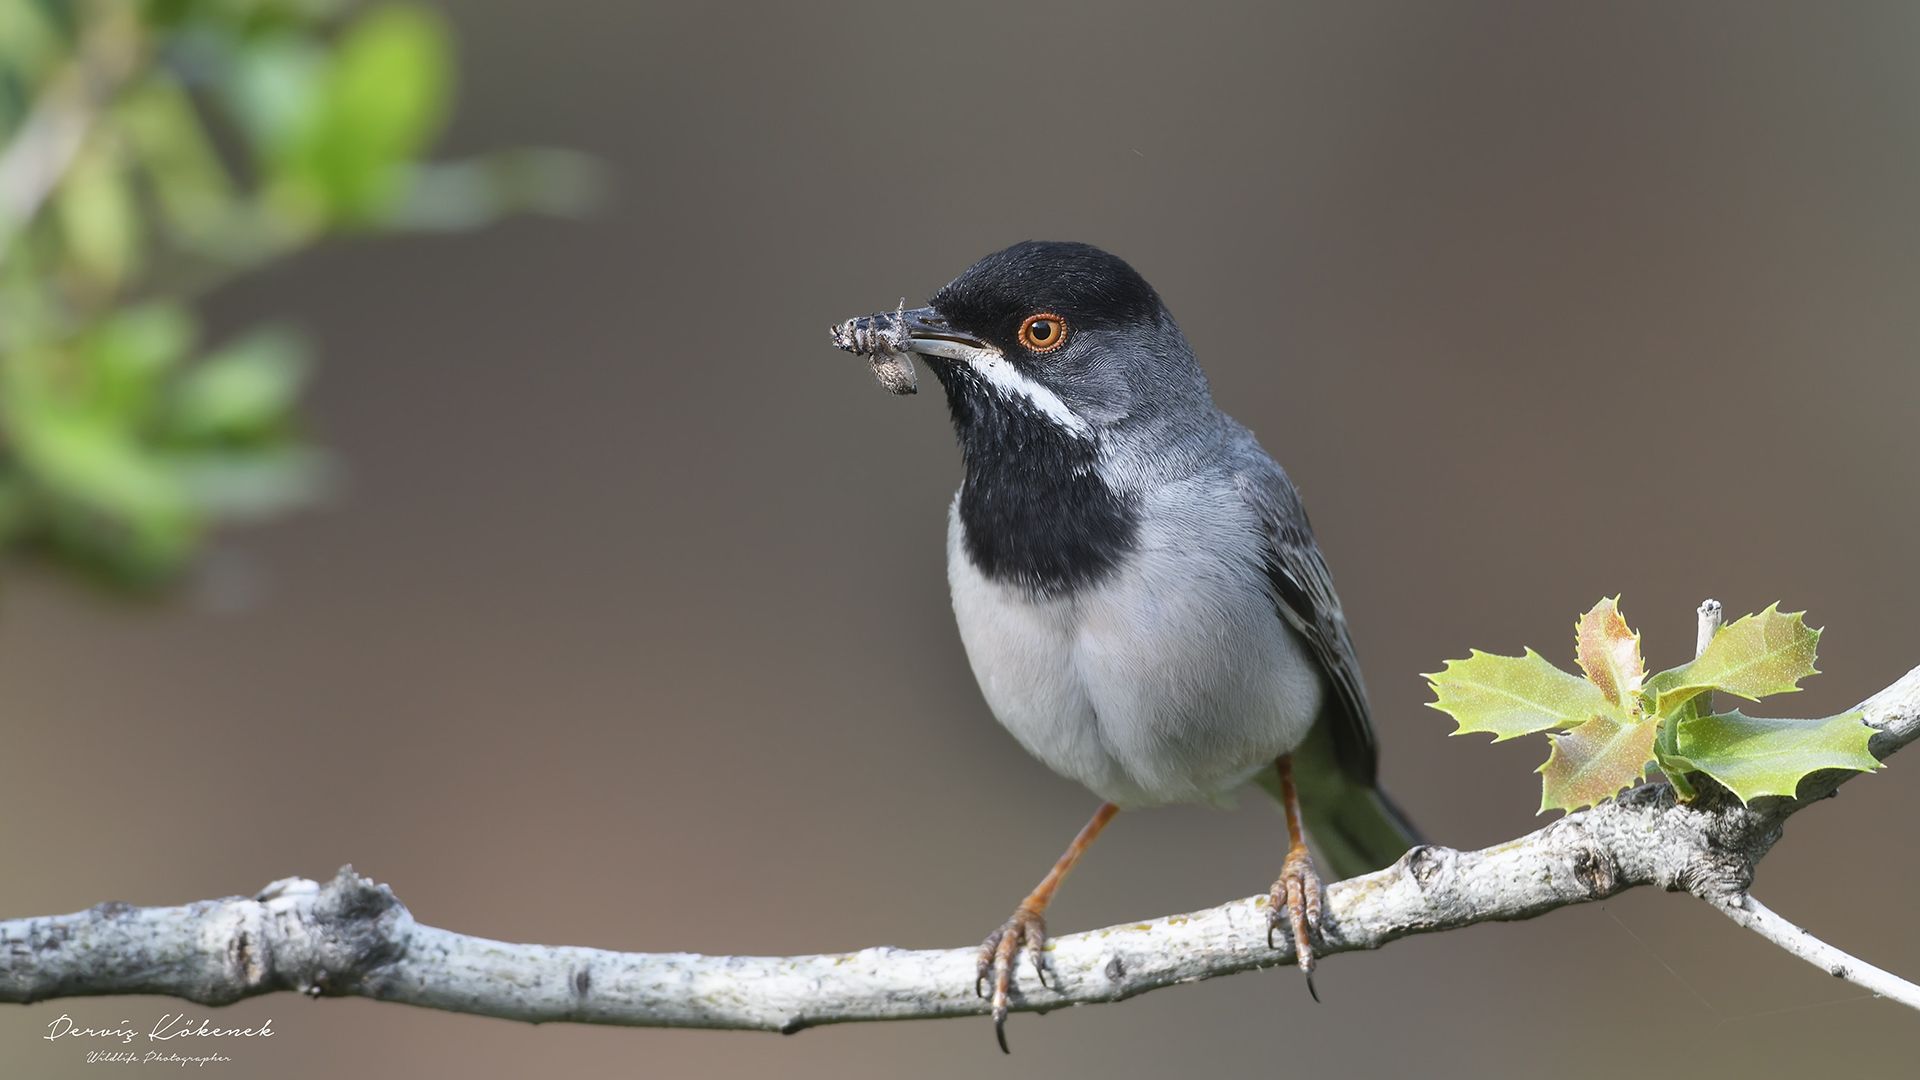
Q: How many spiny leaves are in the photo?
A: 5